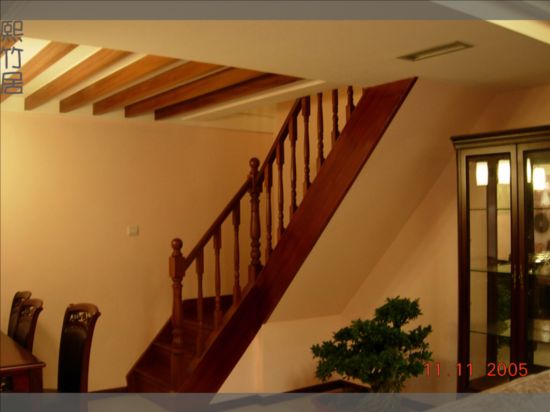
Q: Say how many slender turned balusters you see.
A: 10